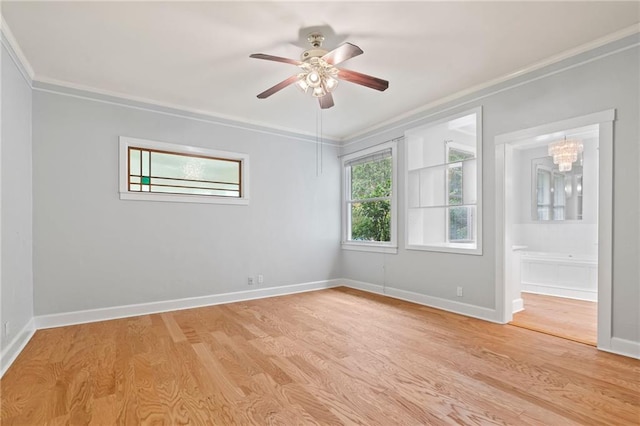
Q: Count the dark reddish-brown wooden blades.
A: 5